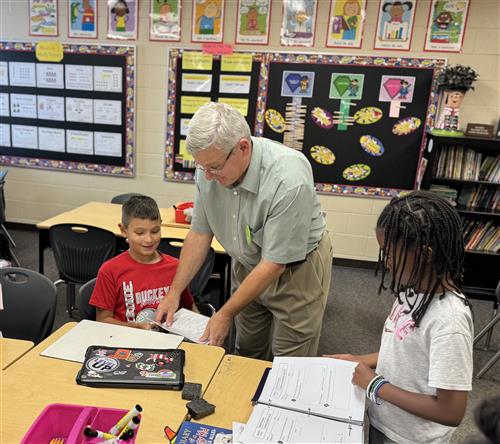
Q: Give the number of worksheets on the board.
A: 15